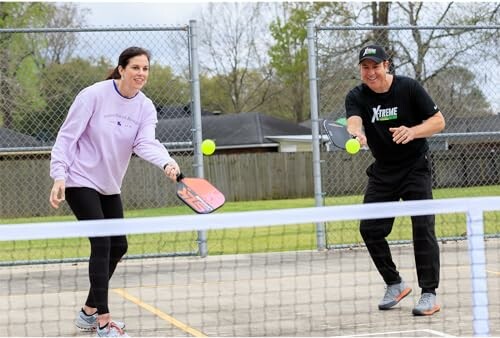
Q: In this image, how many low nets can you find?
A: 1